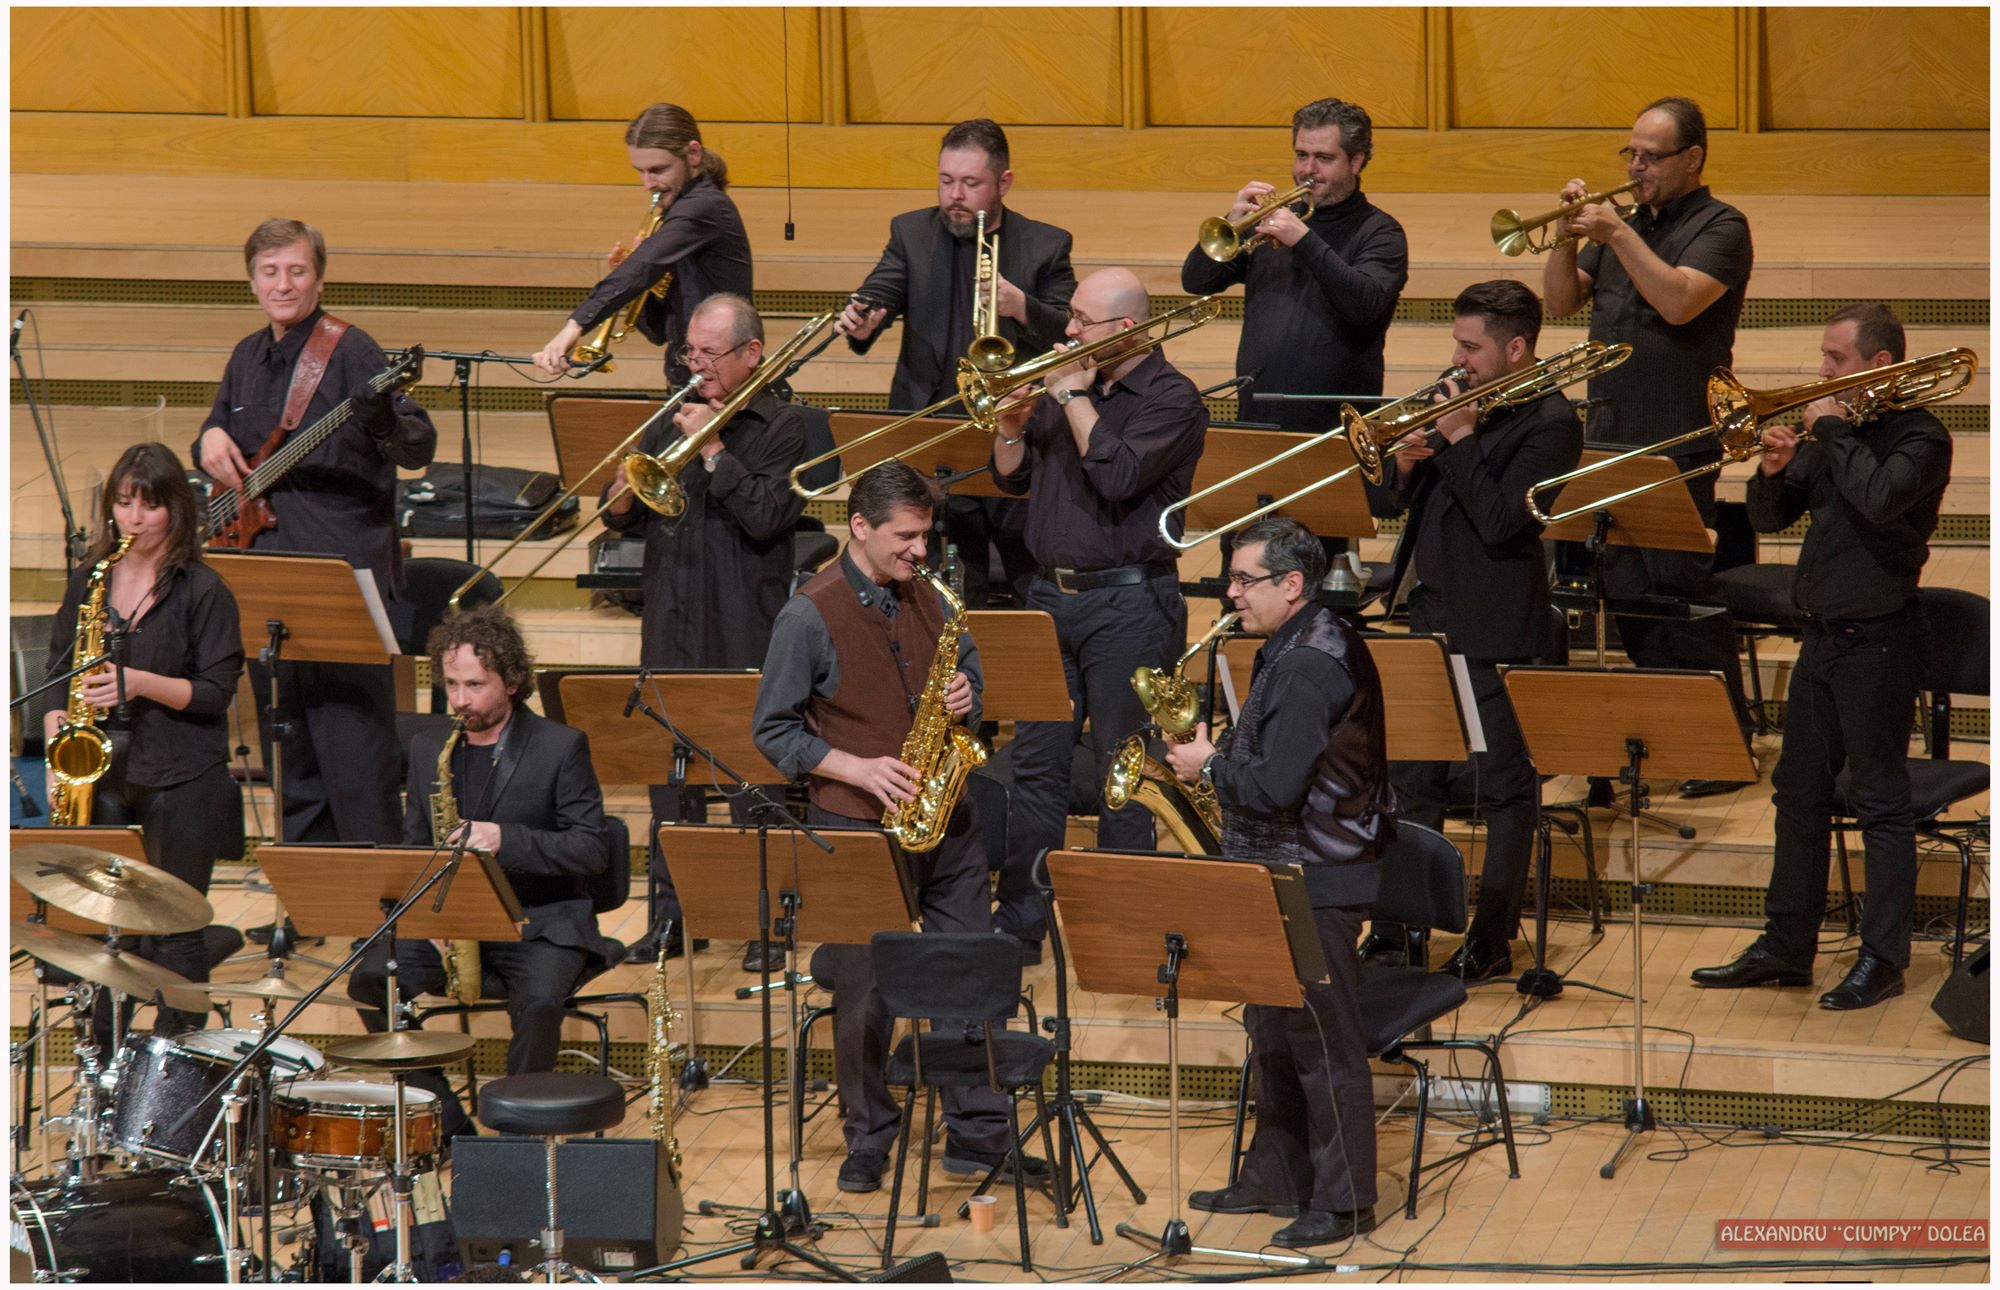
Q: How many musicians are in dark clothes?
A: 13